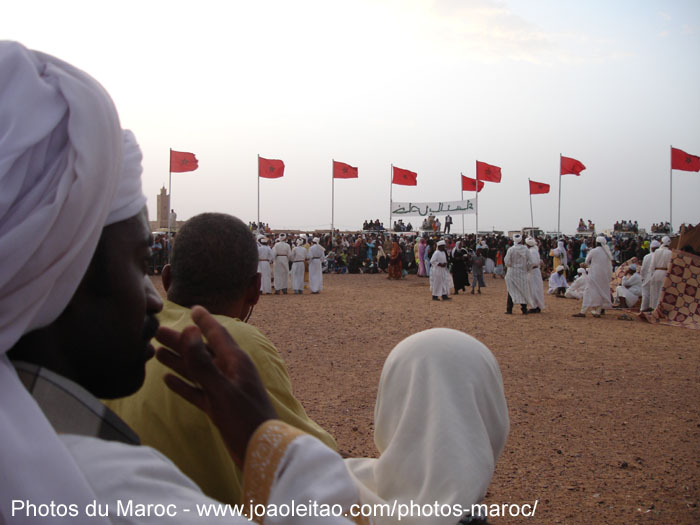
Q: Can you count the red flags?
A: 9